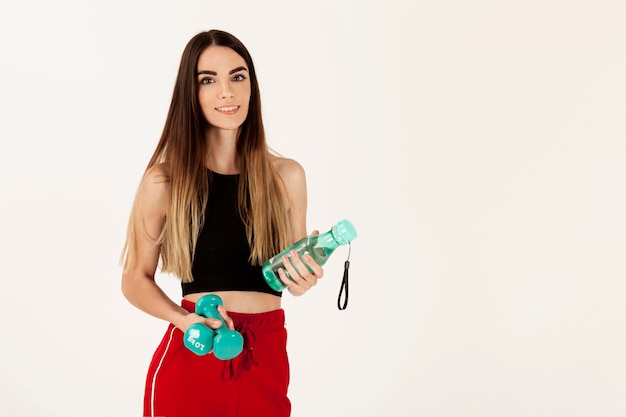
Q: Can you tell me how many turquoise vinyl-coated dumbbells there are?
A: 2